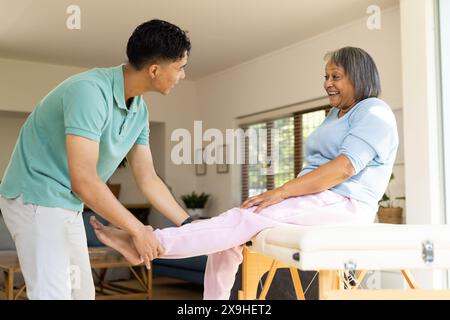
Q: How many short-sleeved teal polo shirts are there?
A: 1